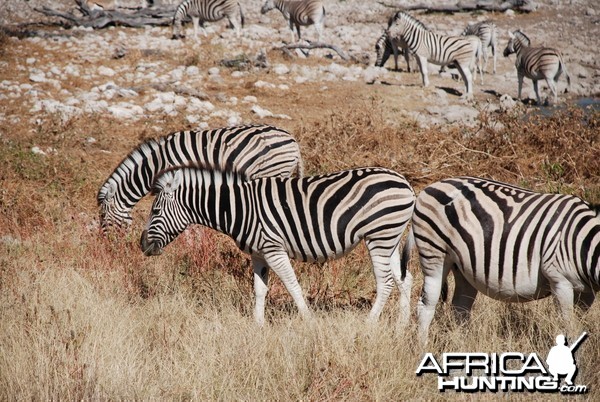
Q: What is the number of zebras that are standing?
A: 9